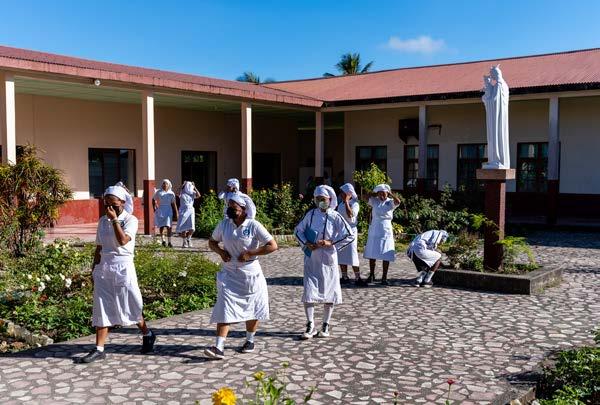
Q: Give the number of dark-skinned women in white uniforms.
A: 9